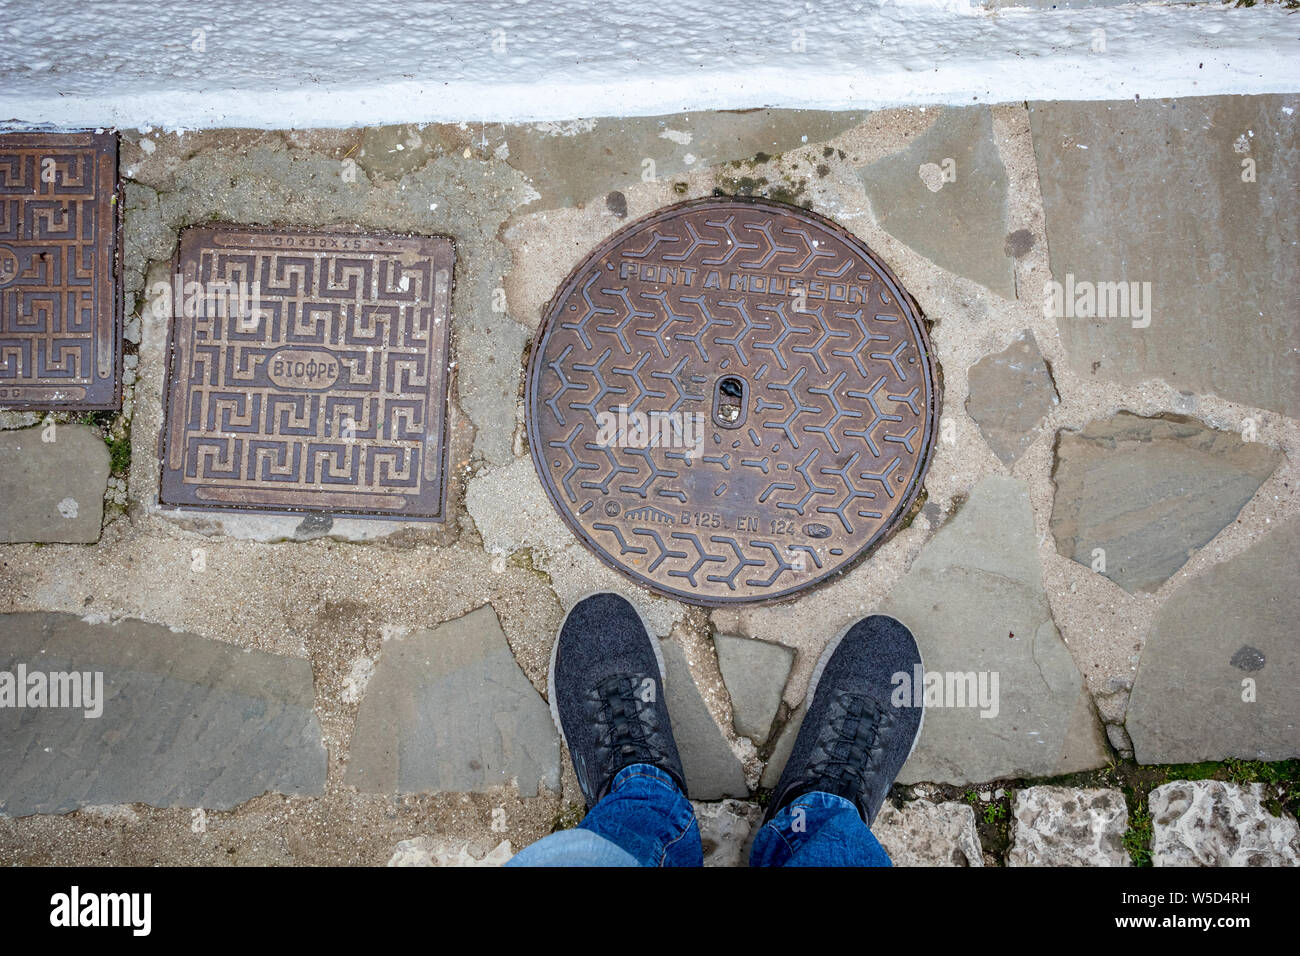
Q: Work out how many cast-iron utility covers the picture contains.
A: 3